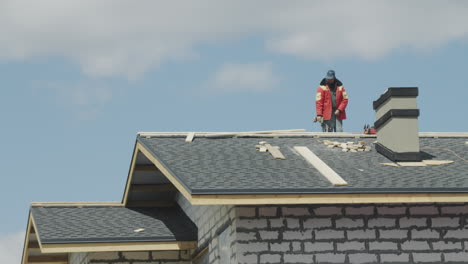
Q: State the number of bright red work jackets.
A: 1